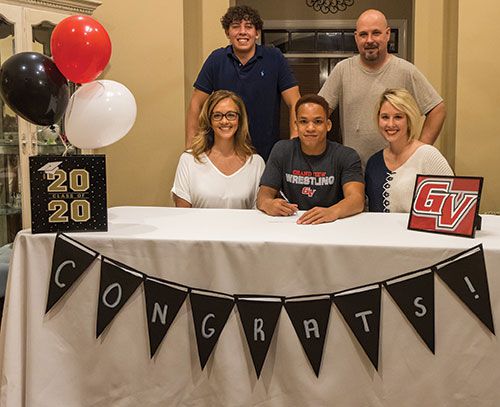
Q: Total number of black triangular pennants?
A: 9